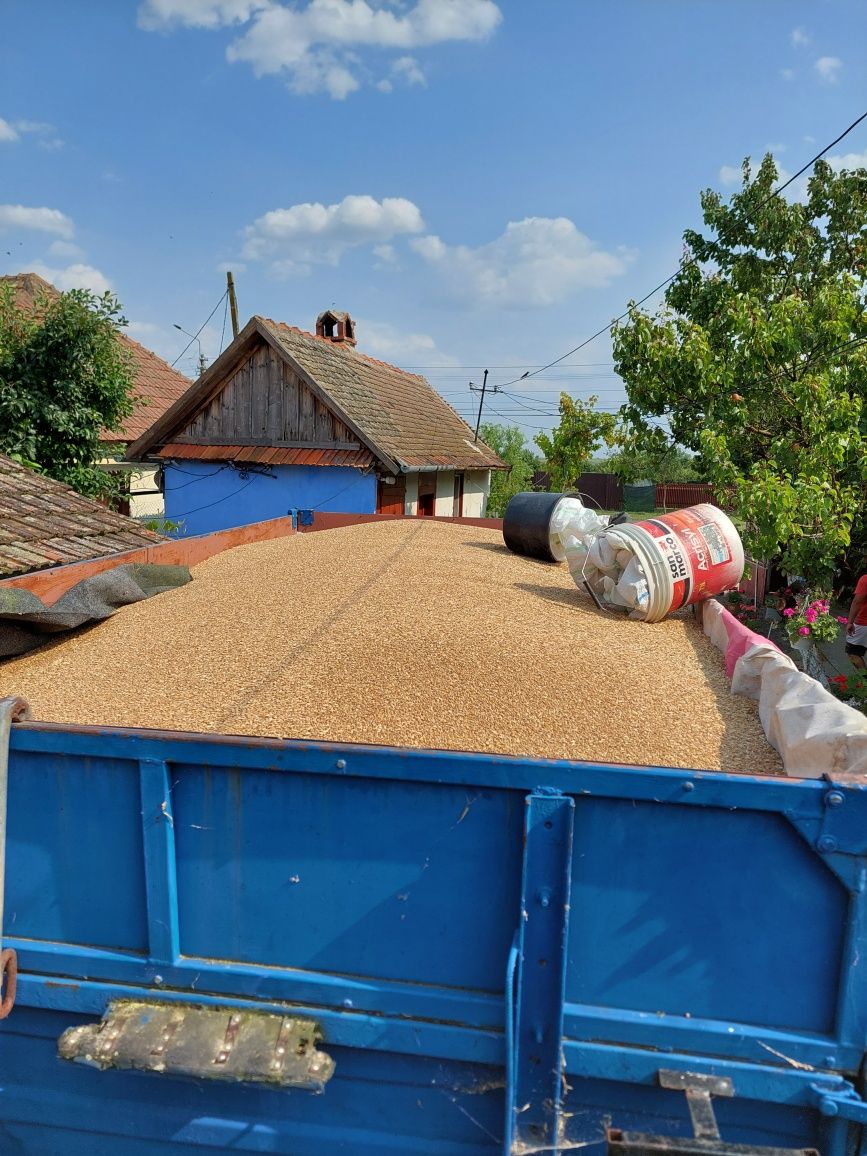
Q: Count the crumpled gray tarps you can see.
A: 1